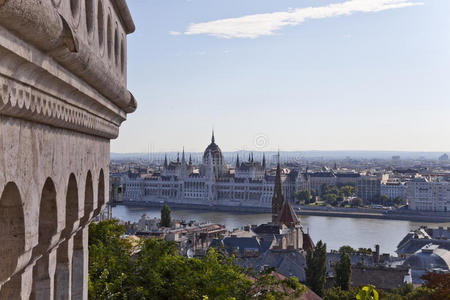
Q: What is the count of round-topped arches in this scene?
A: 5